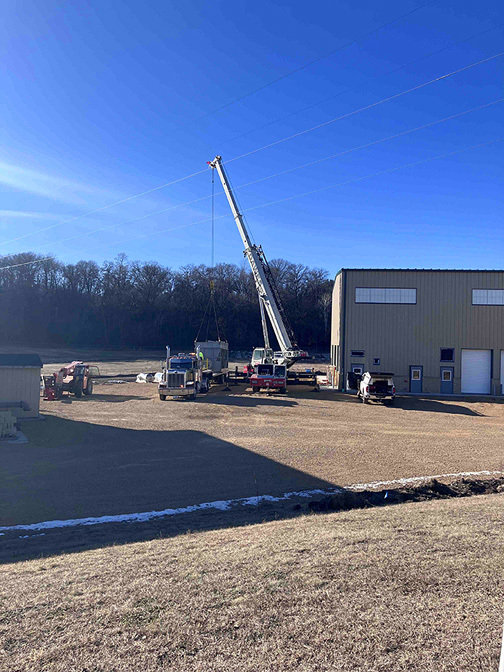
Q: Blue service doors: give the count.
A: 3